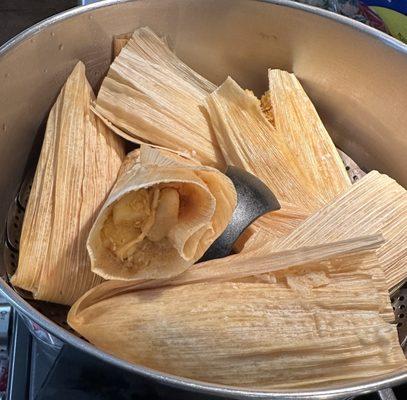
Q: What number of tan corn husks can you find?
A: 6